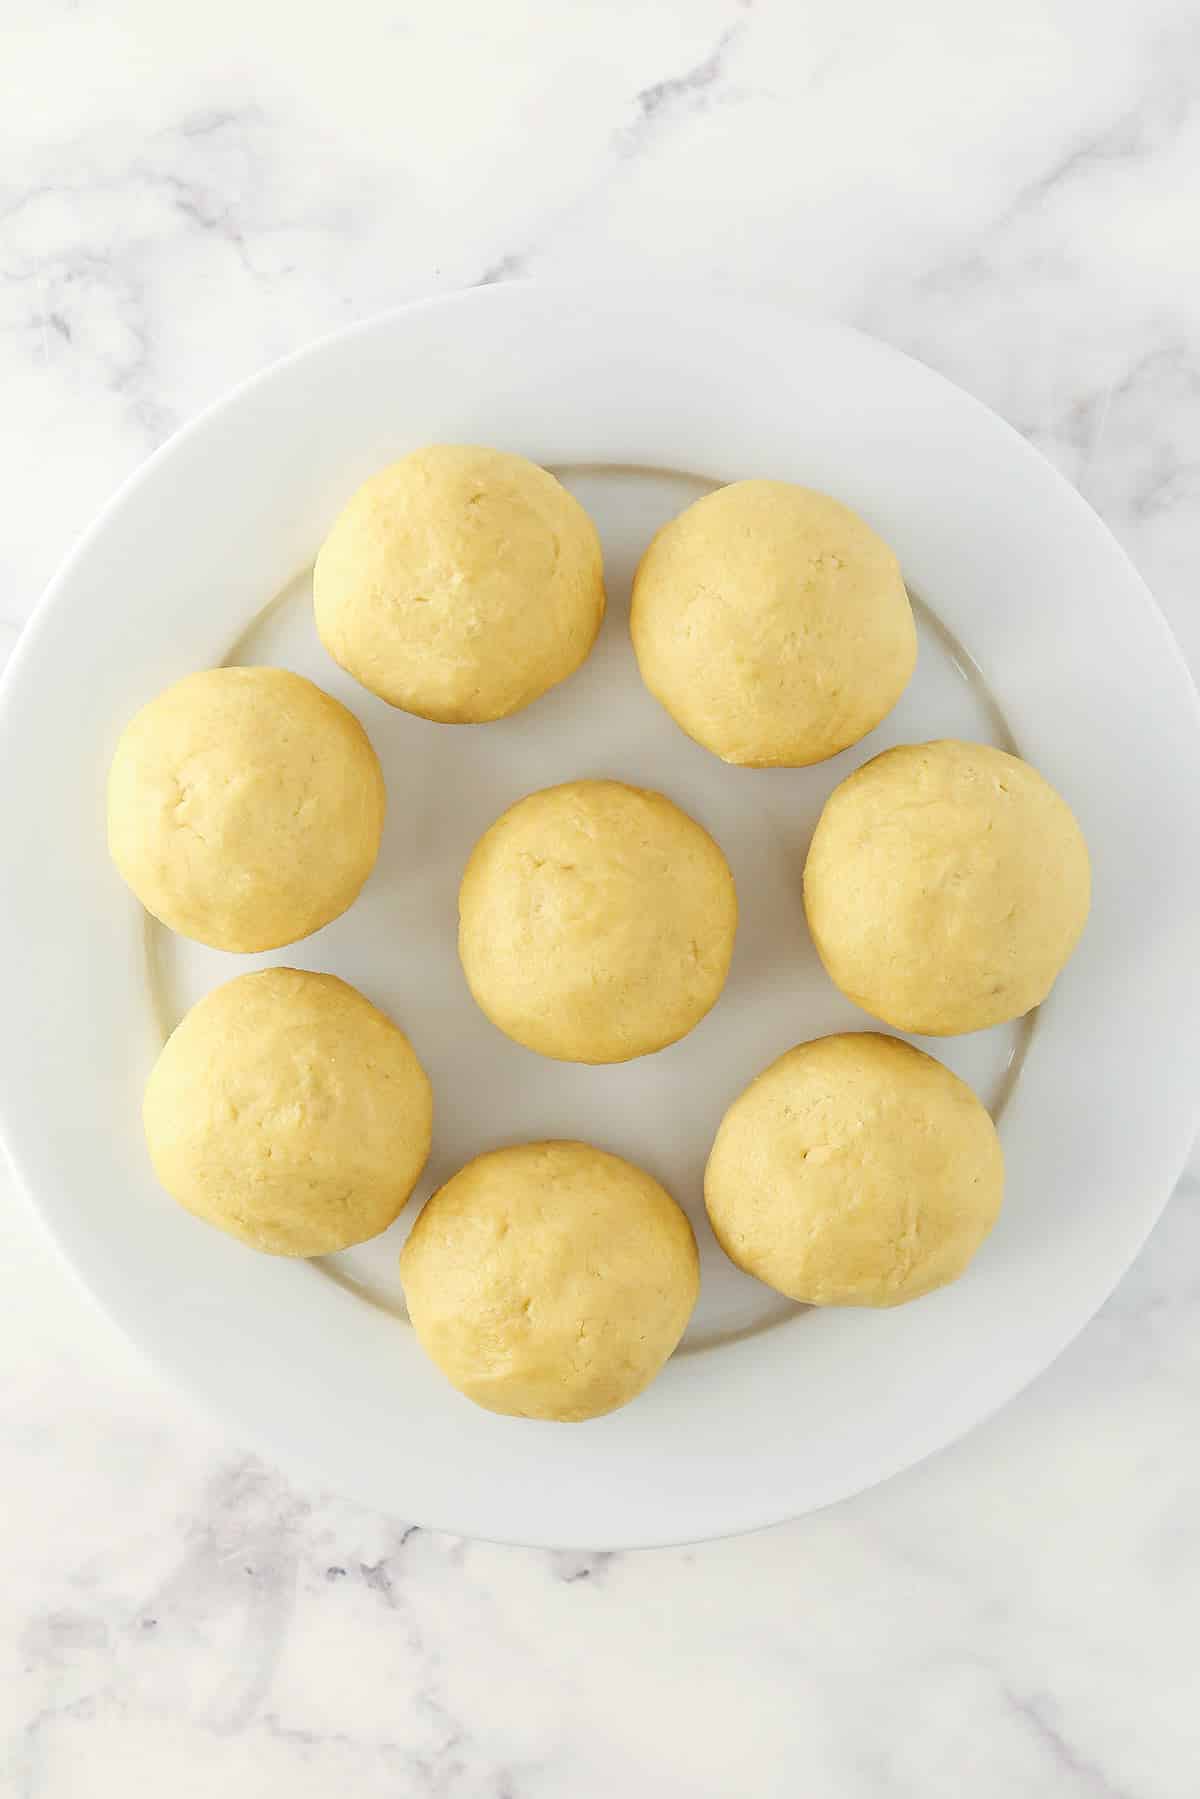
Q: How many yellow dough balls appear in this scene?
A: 8